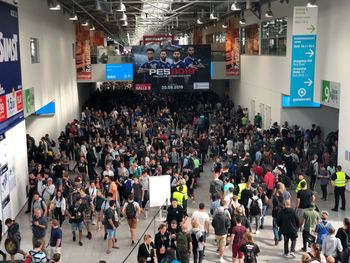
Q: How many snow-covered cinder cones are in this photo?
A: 0